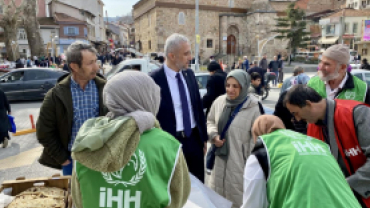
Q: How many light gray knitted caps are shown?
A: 1